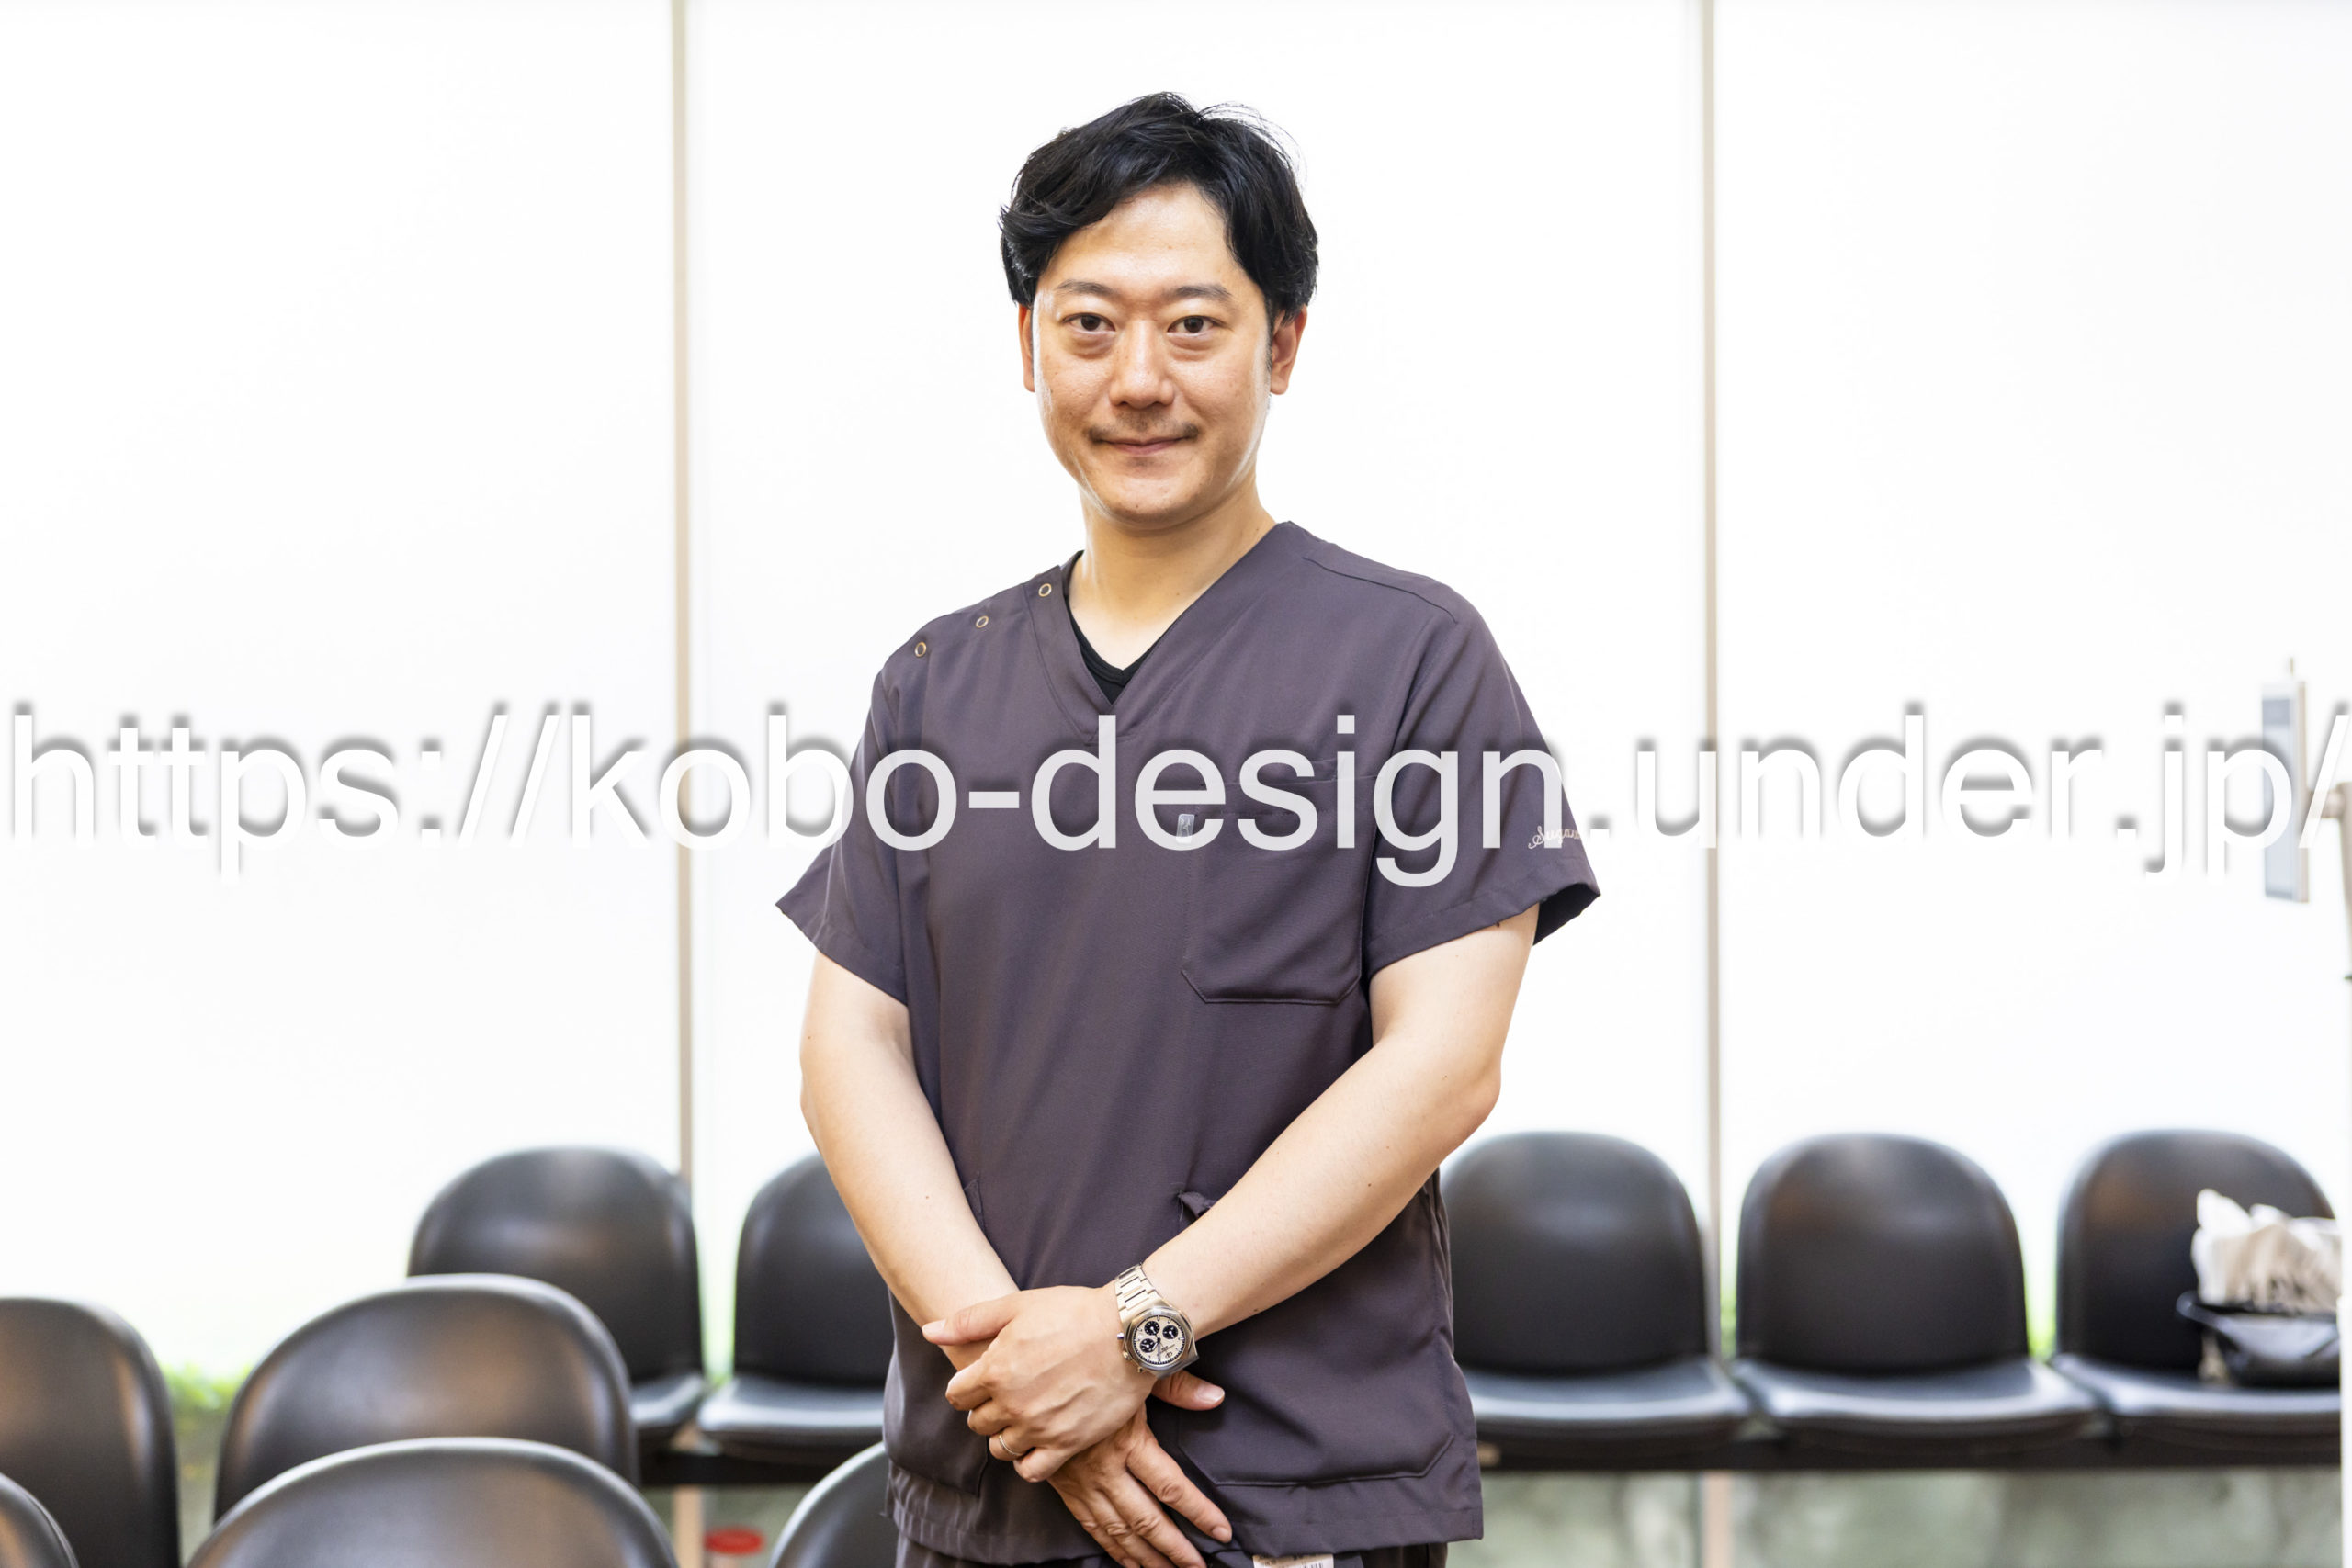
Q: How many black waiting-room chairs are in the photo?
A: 10